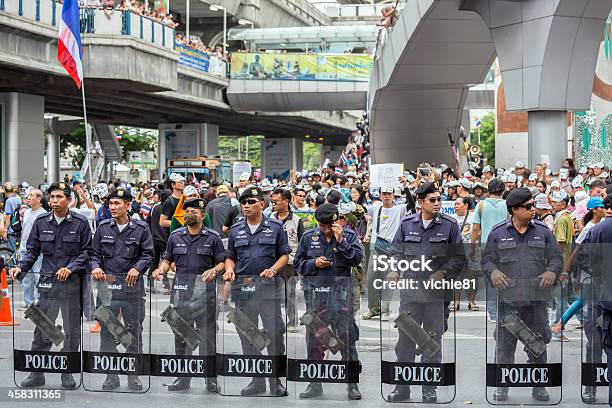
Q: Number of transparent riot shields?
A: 8